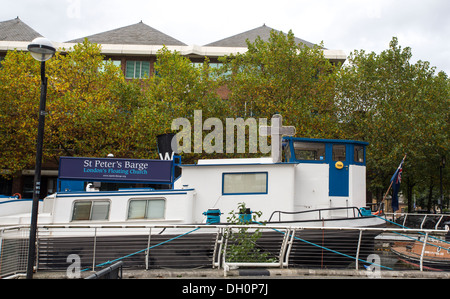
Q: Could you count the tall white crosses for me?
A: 1